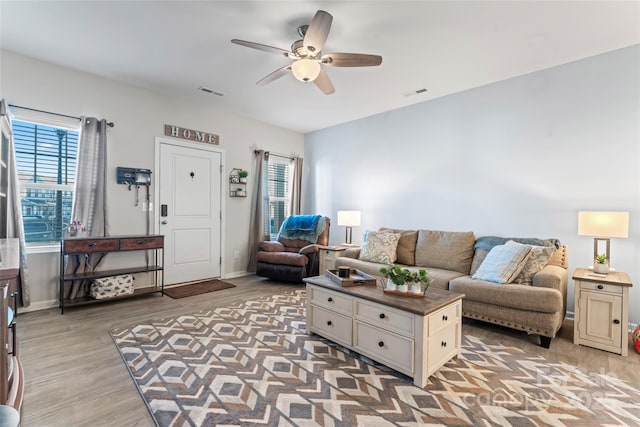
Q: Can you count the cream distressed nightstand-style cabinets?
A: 2